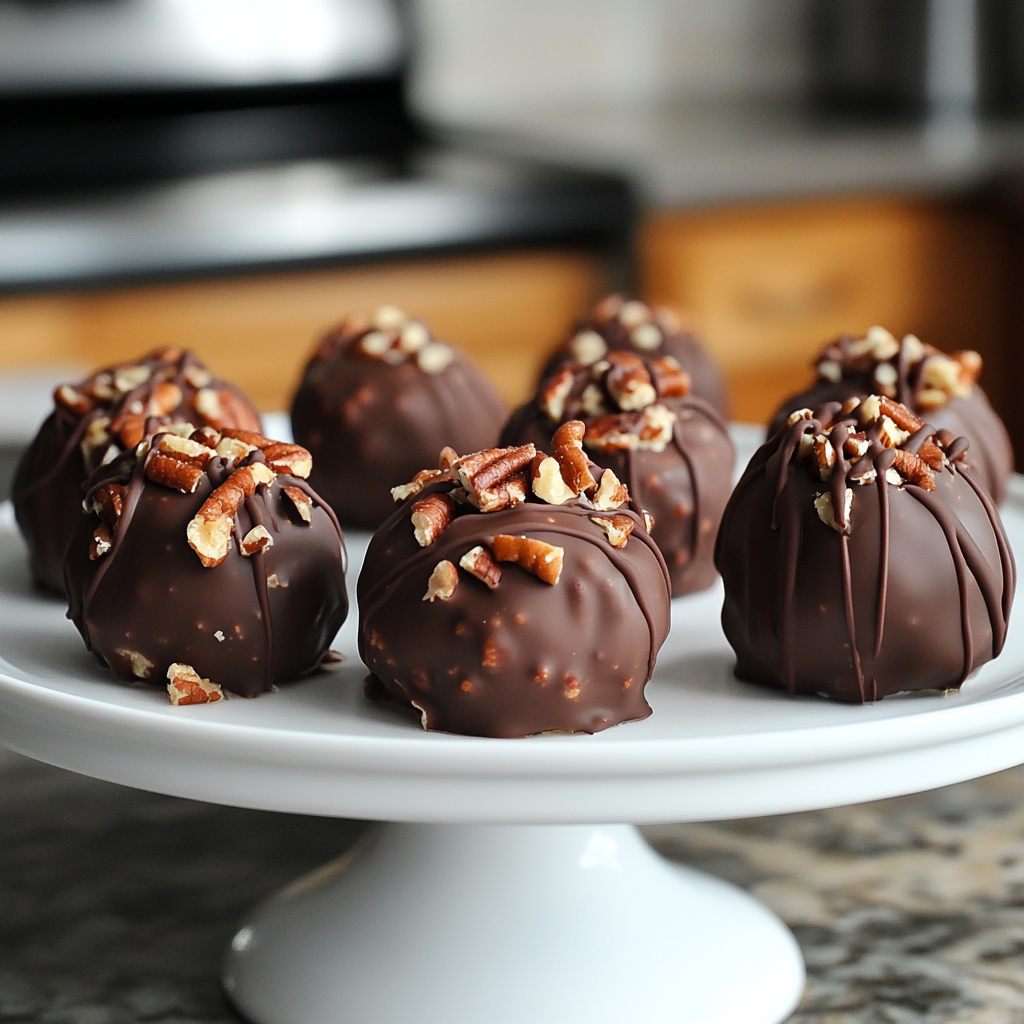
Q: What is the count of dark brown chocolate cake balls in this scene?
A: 8